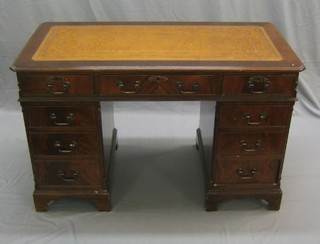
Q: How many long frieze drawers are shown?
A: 1